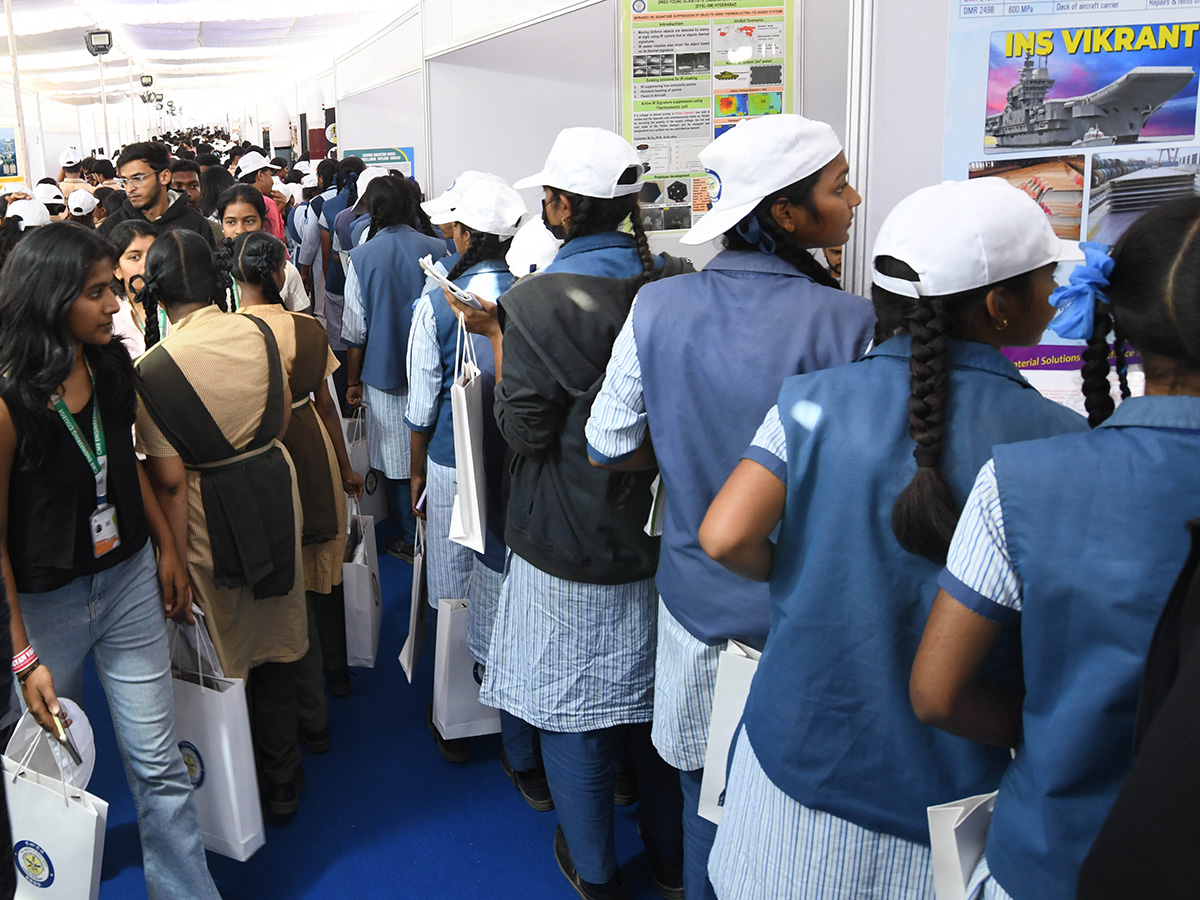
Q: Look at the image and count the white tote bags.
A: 9